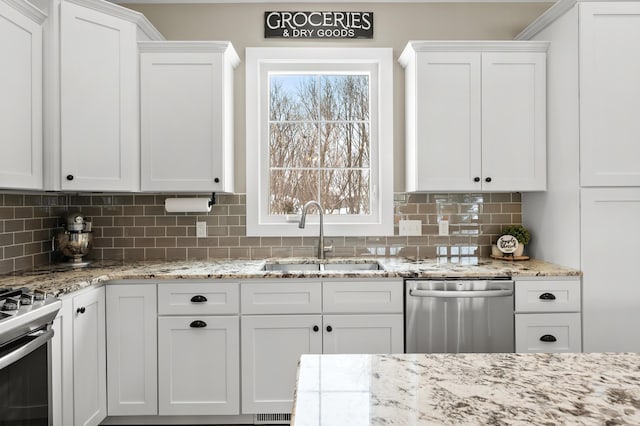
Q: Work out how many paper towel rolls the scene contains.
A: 1